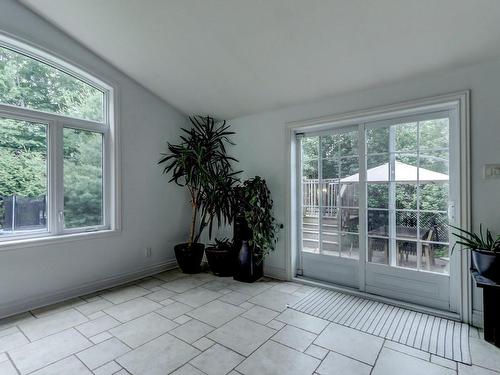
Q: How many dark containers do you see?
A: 4